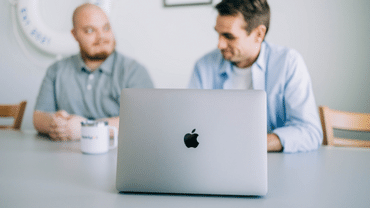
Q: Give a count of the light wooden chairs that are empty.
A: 2